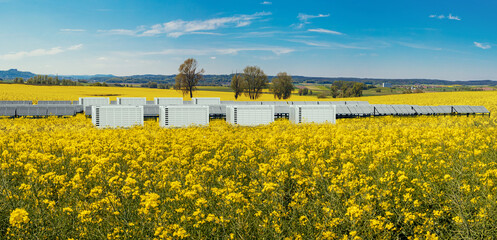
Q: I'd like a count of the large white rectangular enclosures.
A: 8